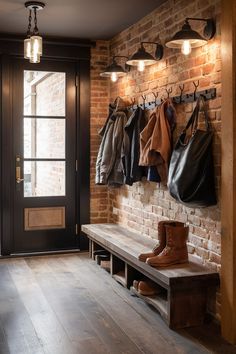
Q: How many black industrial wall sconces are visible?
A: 3